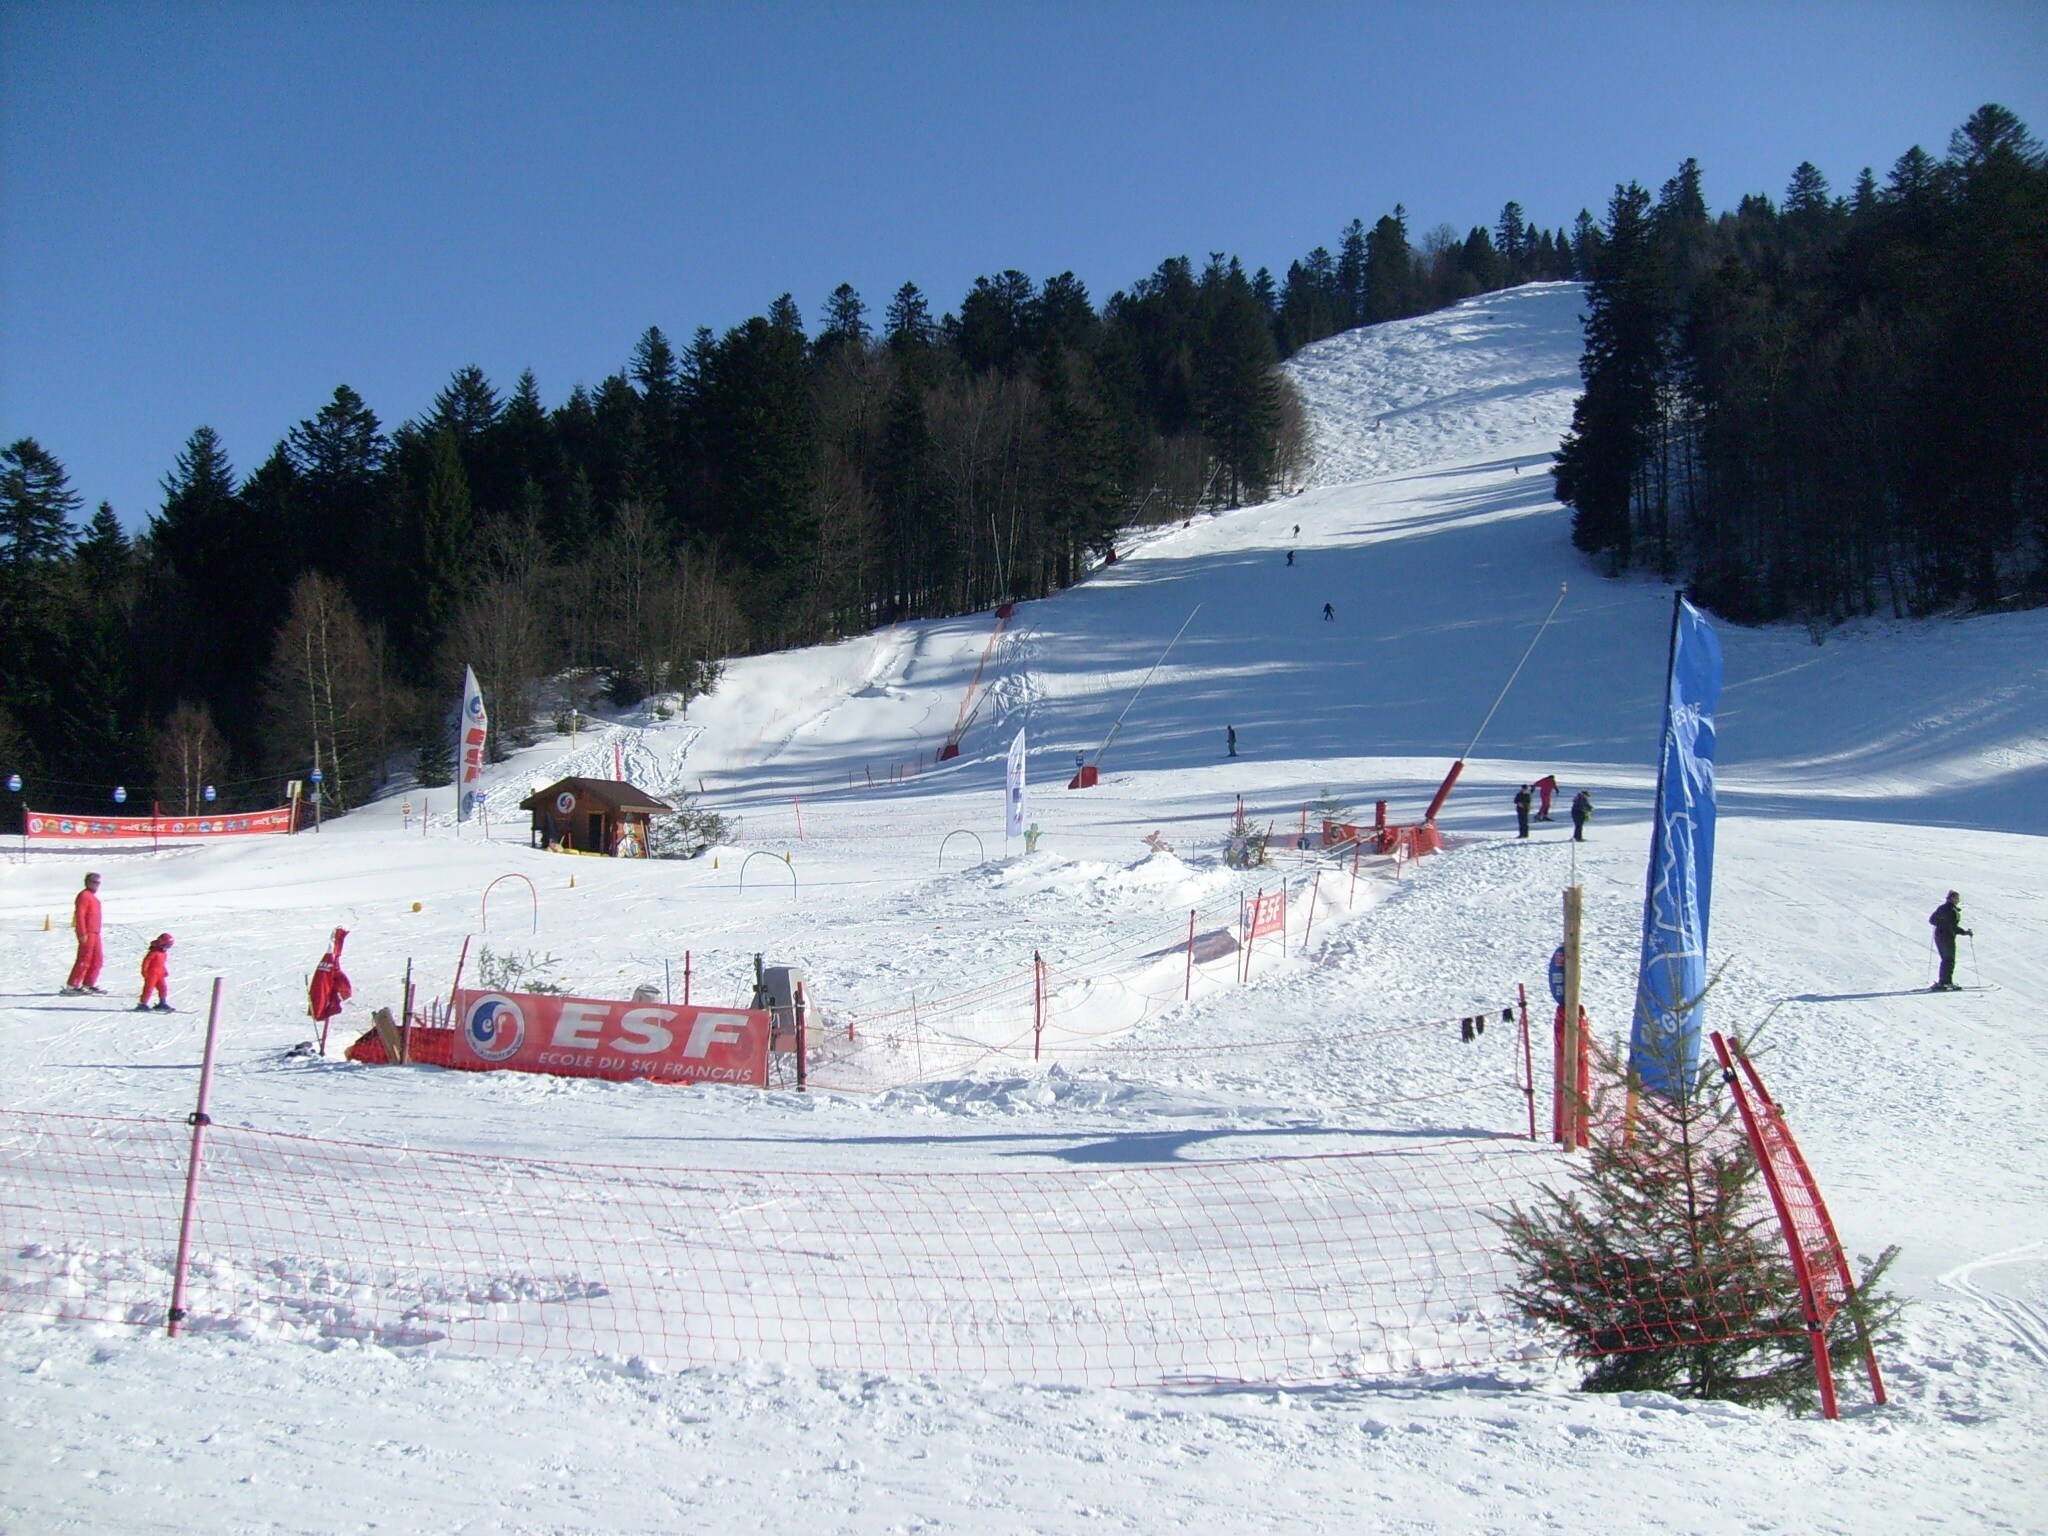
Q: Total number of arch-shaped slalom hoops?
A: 3